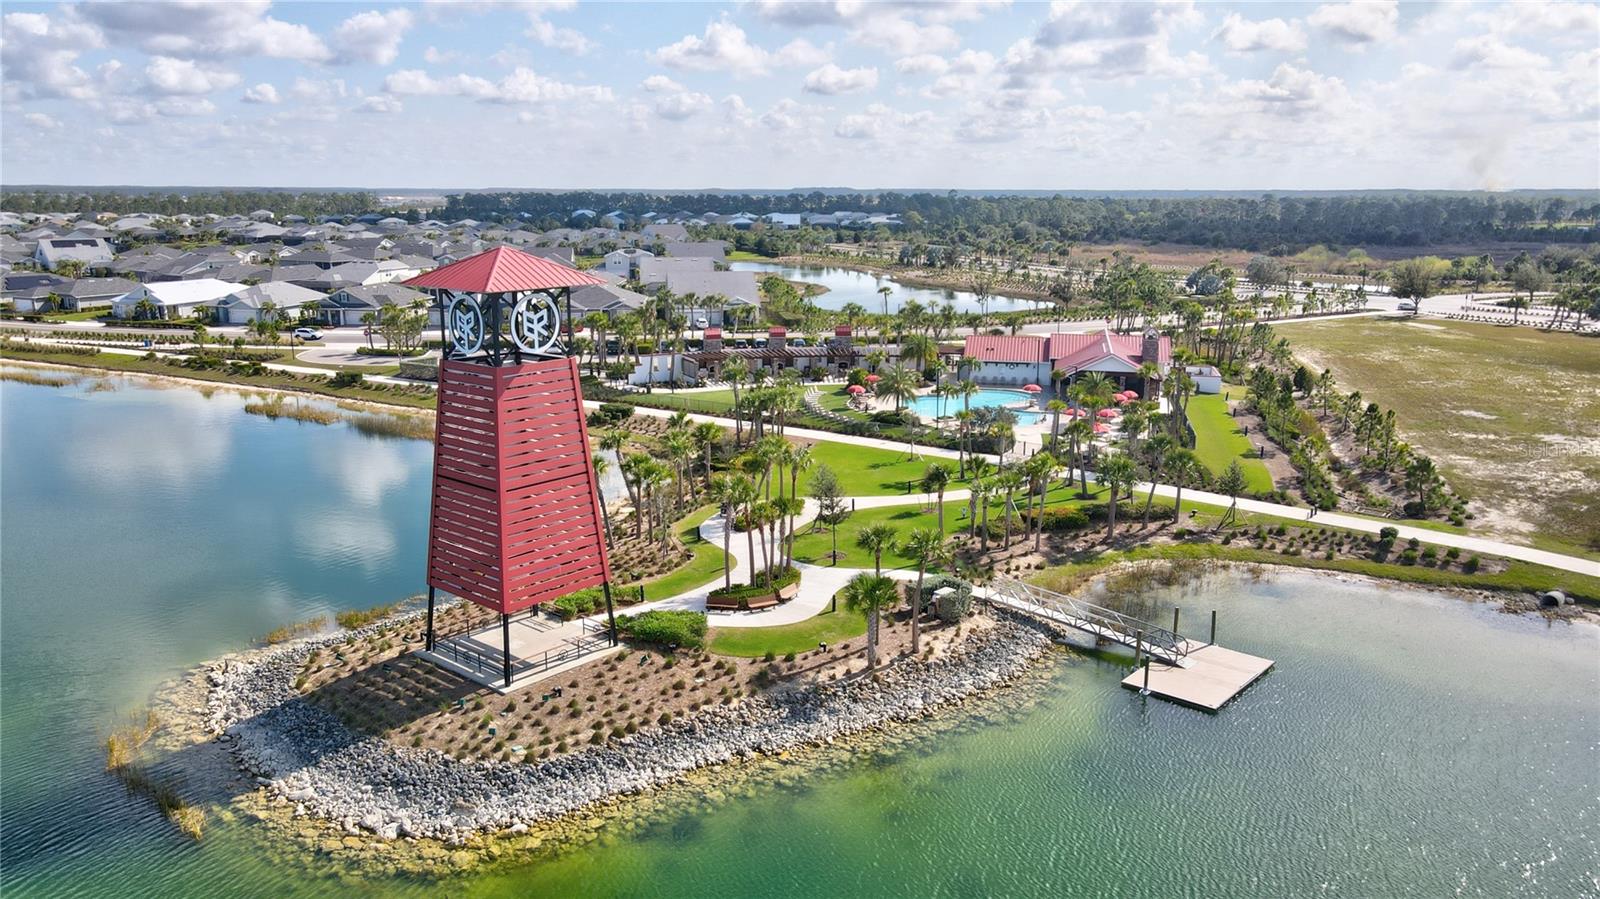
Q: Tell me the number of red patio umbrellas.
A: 9